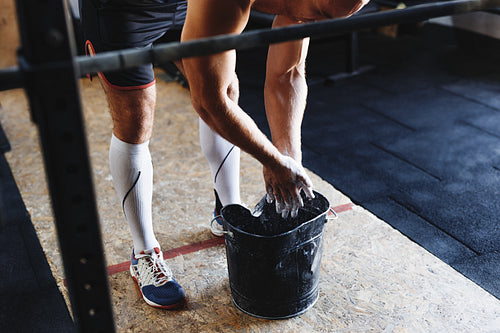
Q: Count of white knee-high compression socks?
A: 2